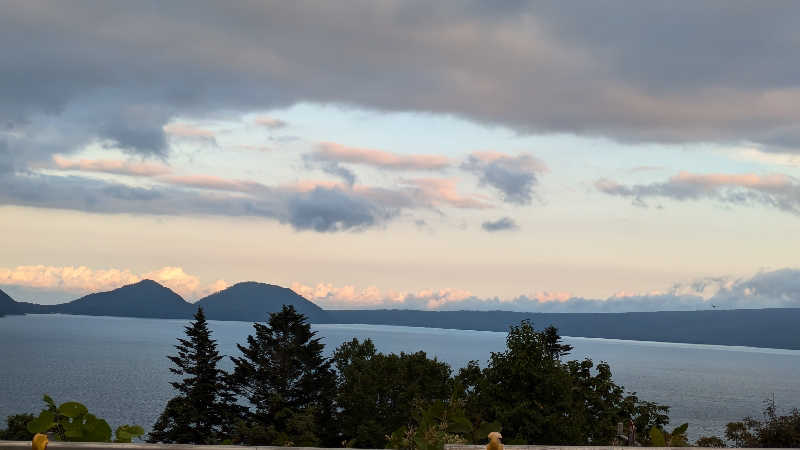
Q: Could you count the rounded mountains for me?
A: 2